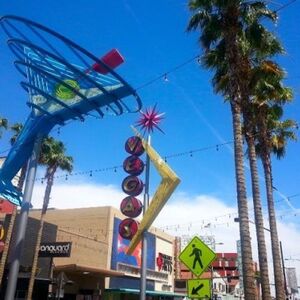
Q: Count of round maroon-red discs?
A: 5